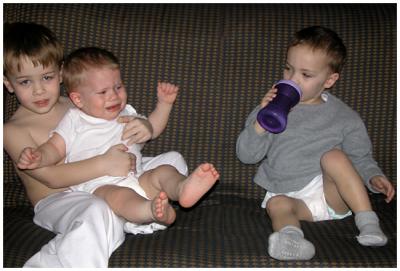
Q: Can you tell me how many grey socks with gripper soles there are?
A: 2